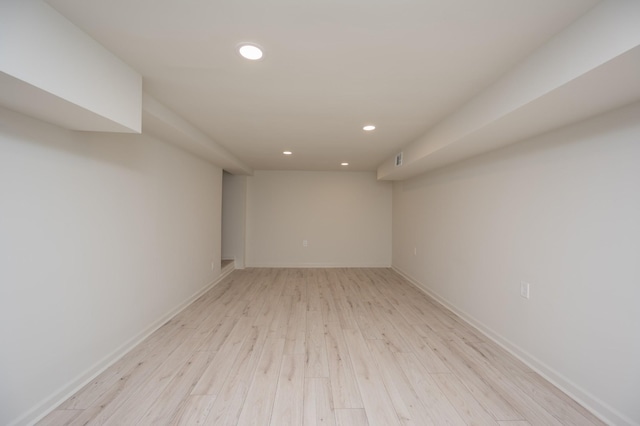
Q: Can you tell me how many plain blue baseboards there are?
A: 0